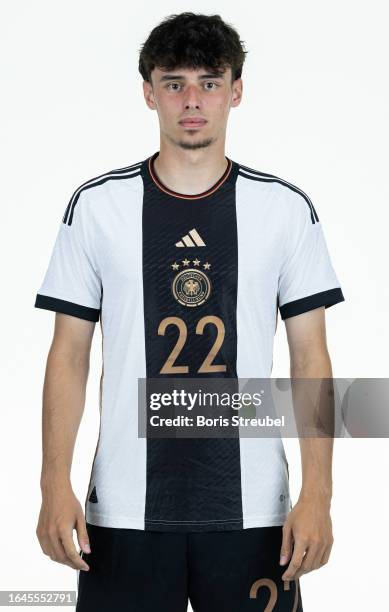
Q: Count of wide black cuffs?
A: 2